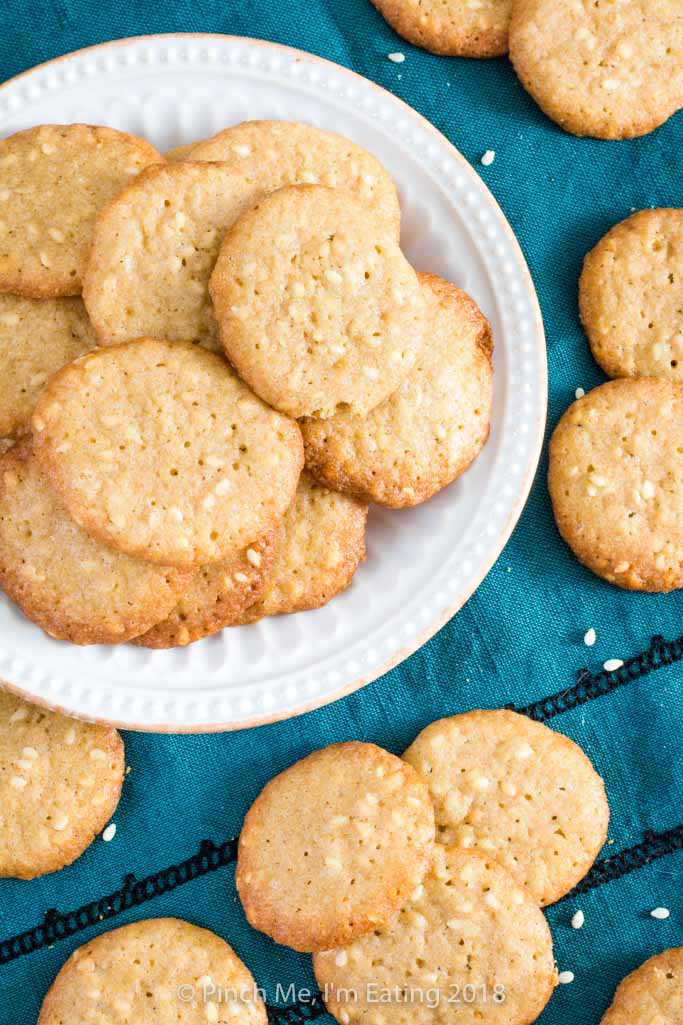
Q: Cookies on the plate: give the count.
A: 10